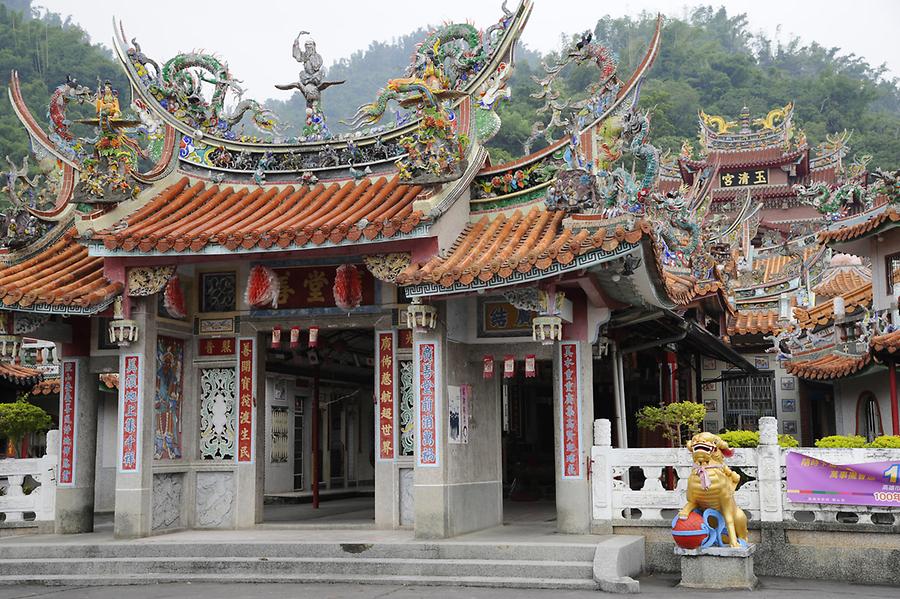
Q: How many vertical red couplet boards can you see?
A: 6